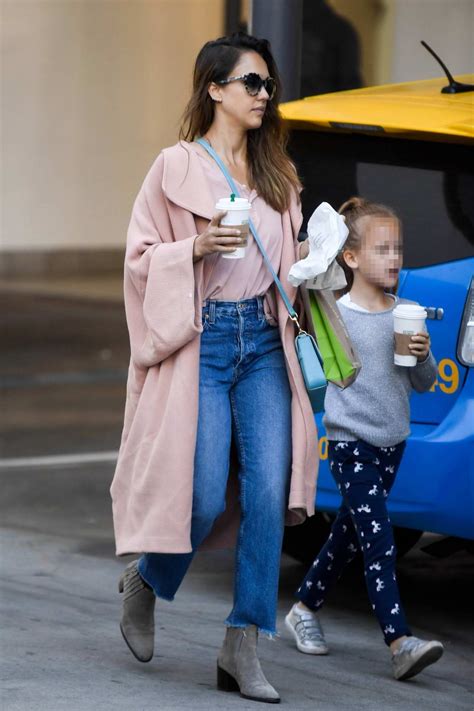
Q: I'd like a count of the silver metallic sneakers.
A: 2